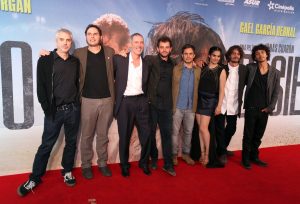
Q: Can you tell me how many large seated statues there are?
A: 0